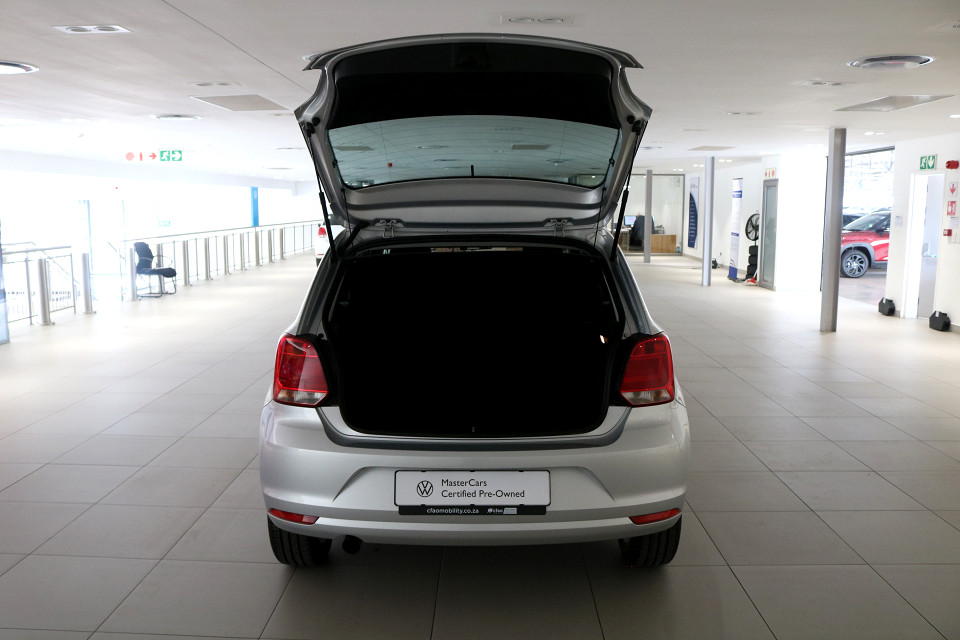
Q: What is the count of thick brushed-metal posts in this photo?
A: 11